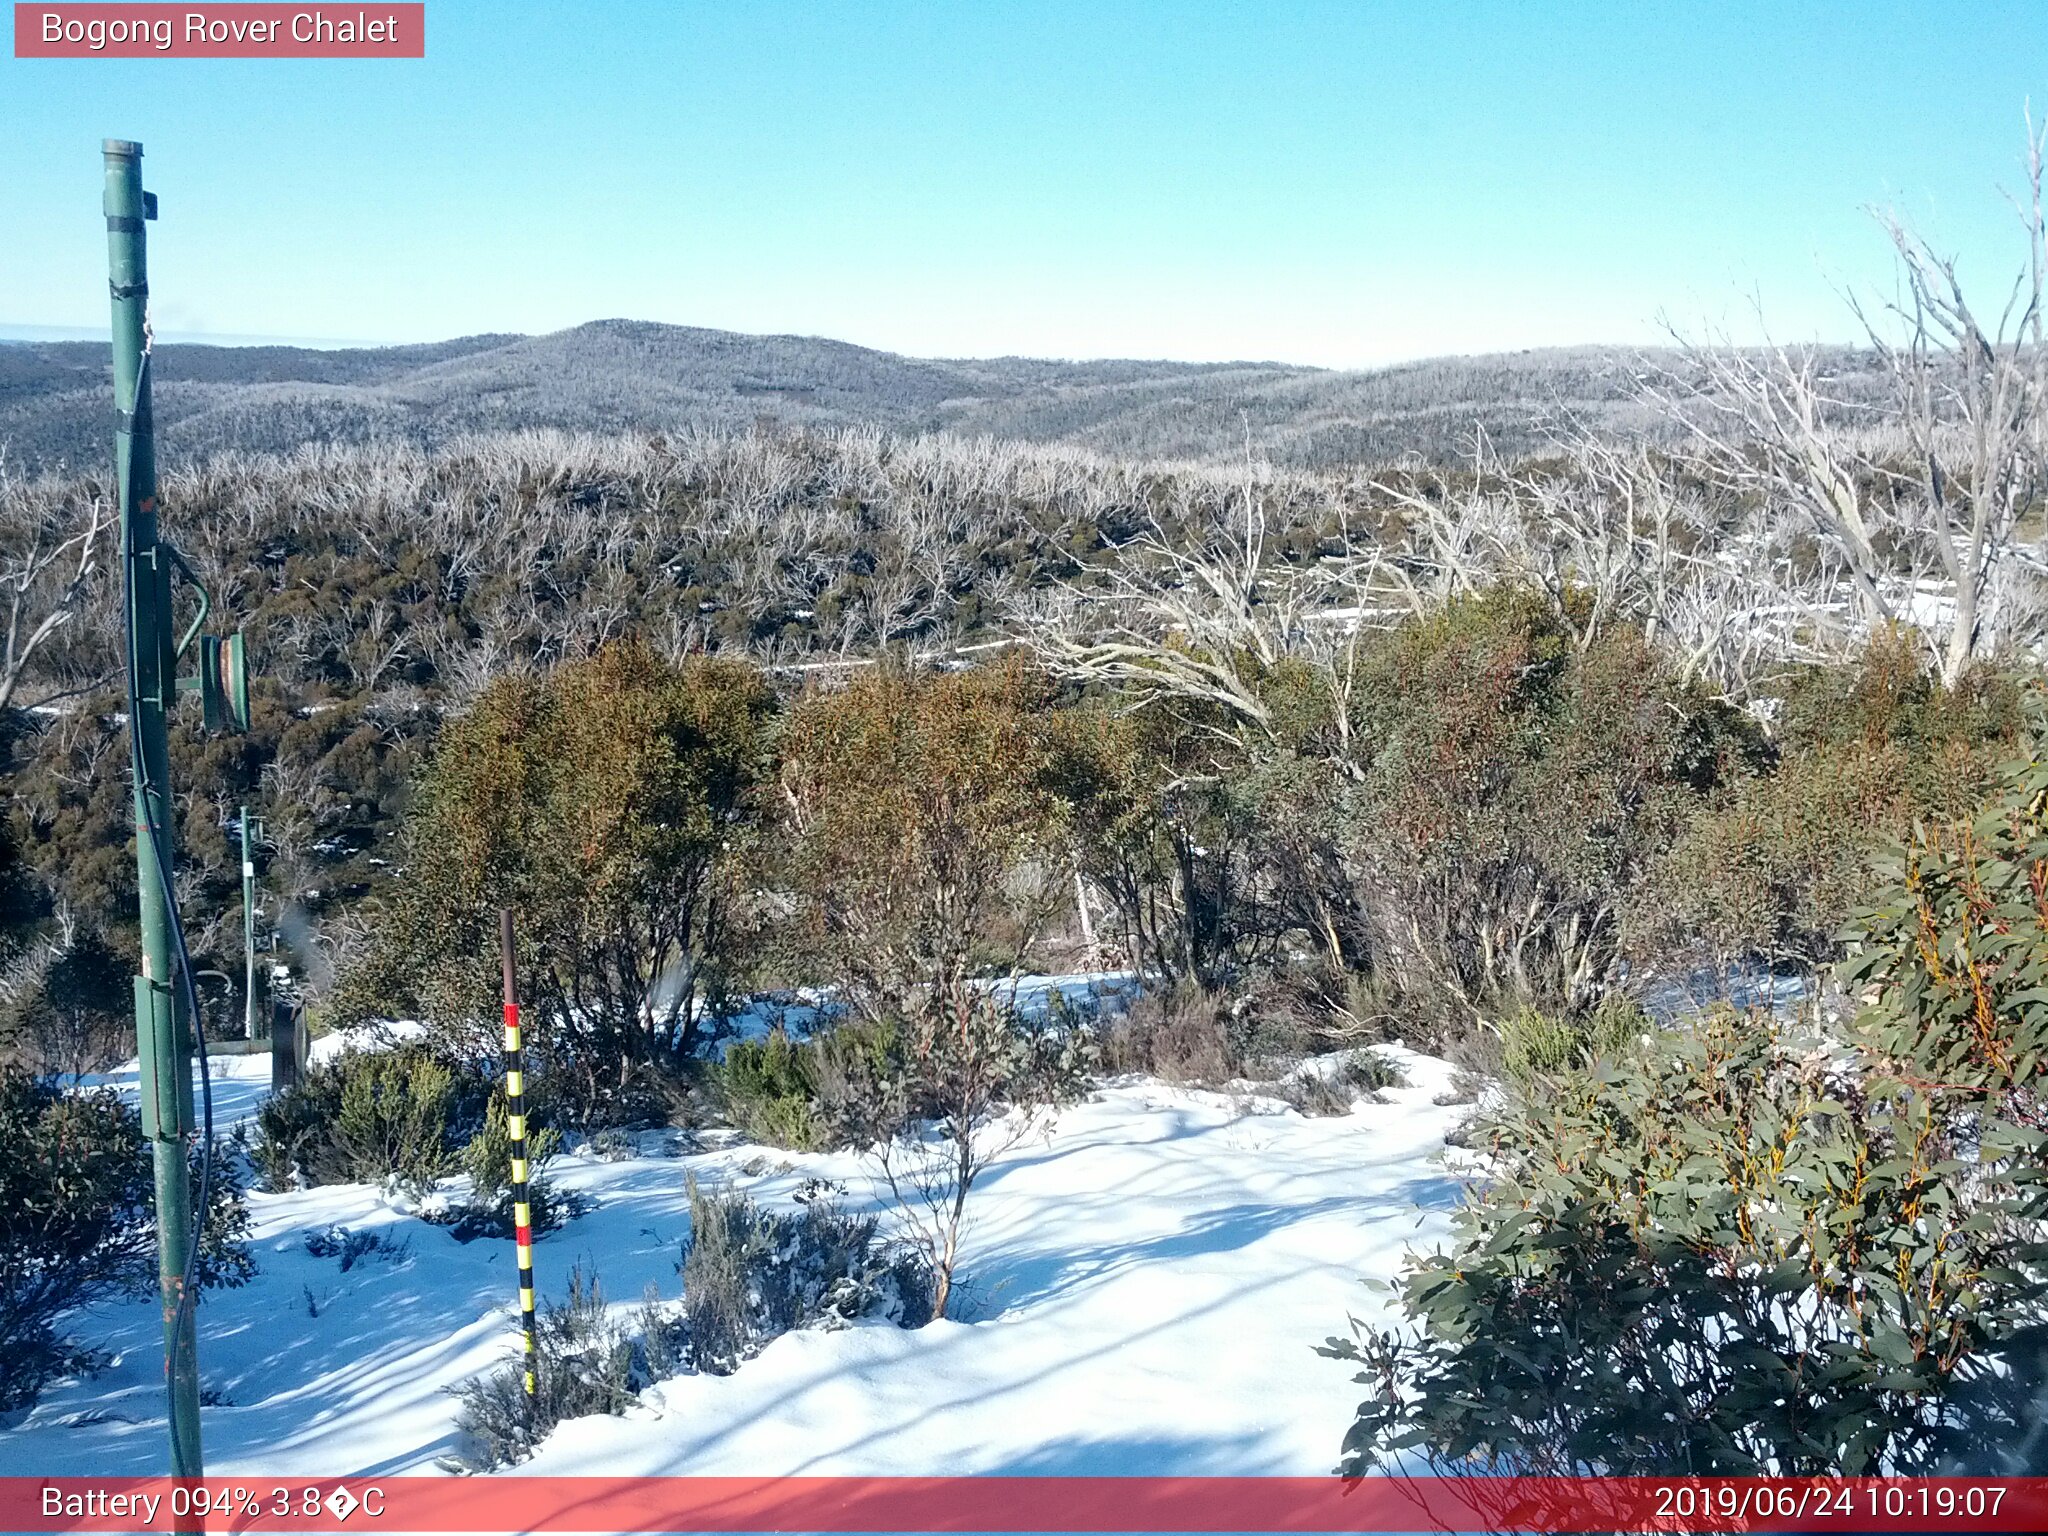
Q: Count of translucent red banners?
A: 2